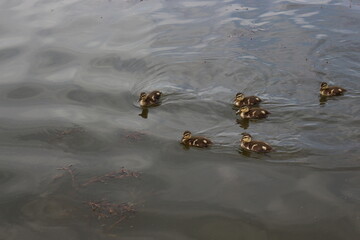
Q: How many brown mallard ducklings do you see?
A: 6